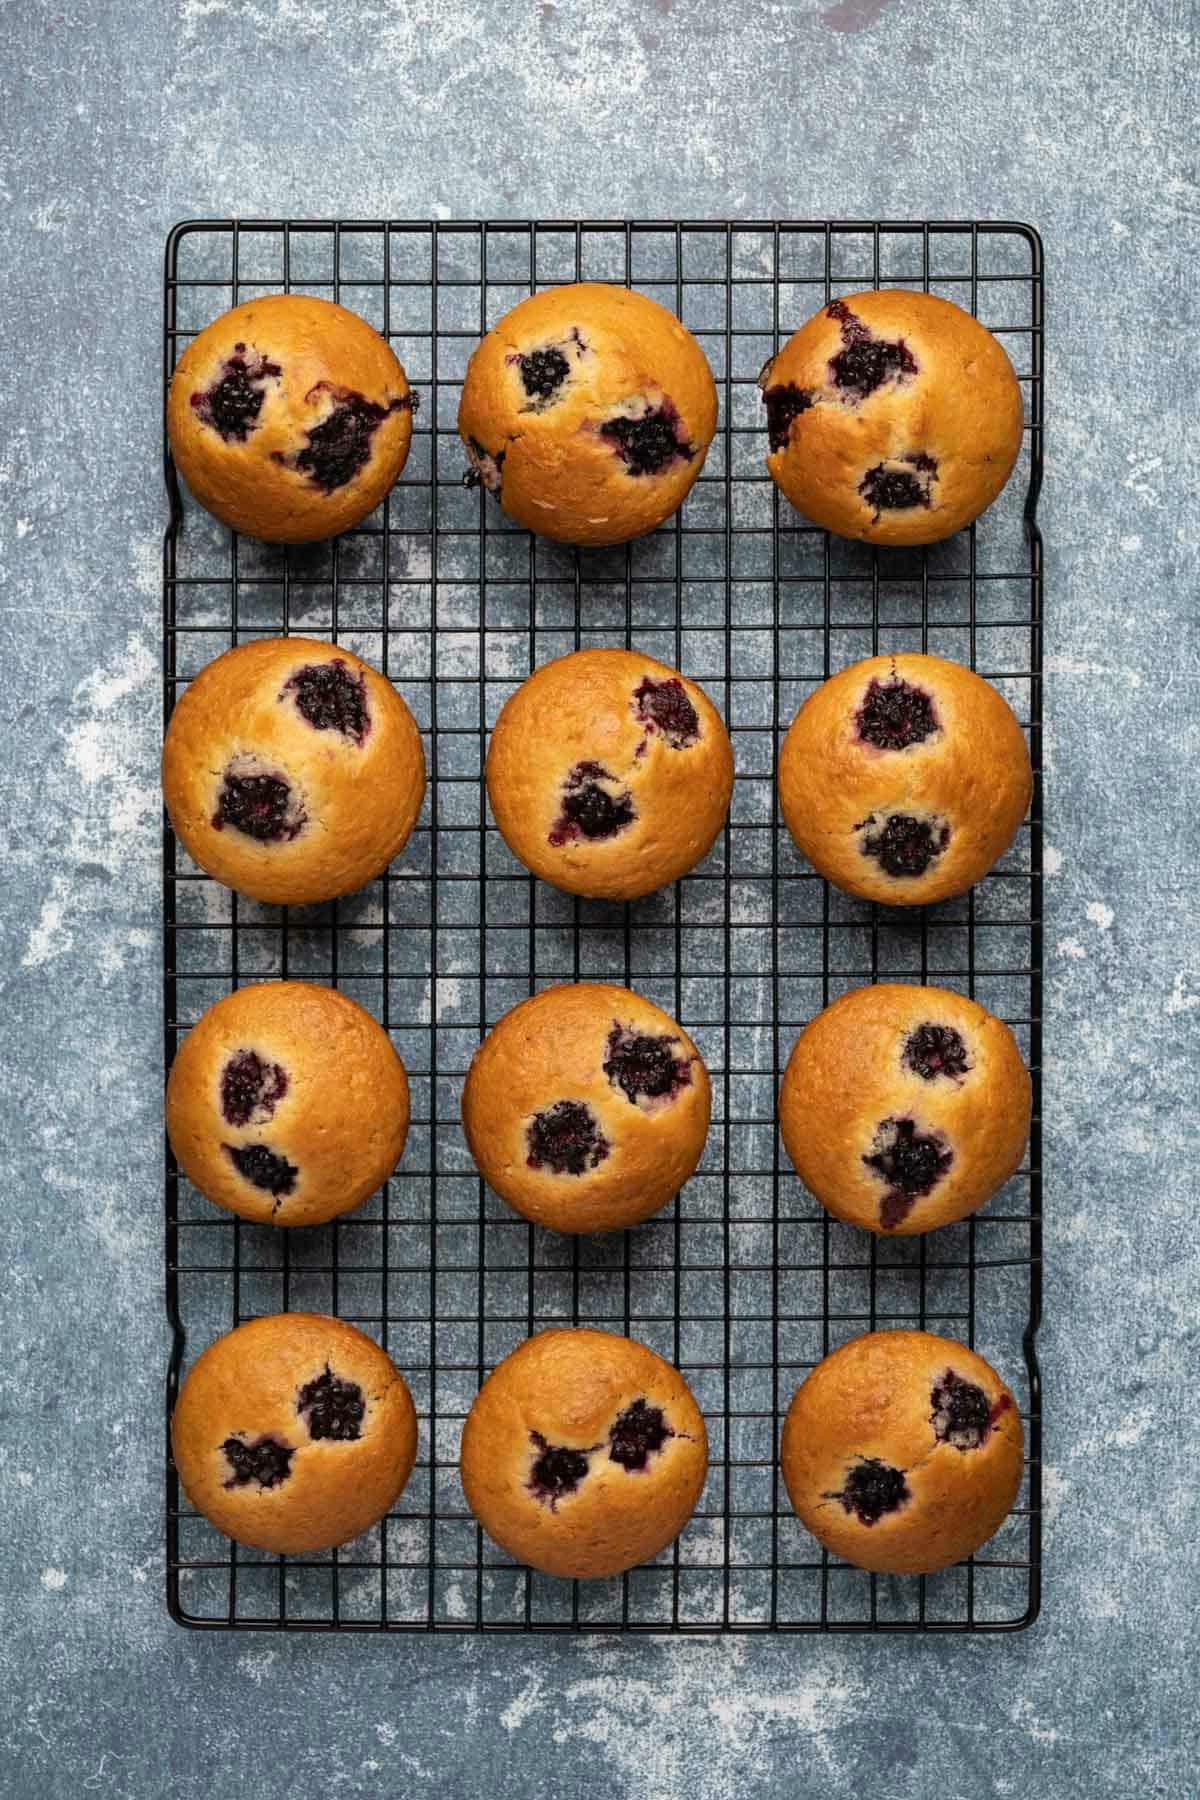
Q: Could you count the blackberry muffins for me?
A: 12